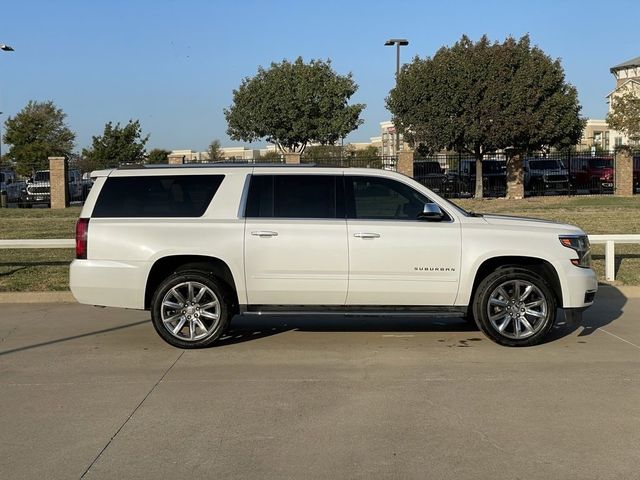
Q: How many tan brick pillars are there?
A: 6